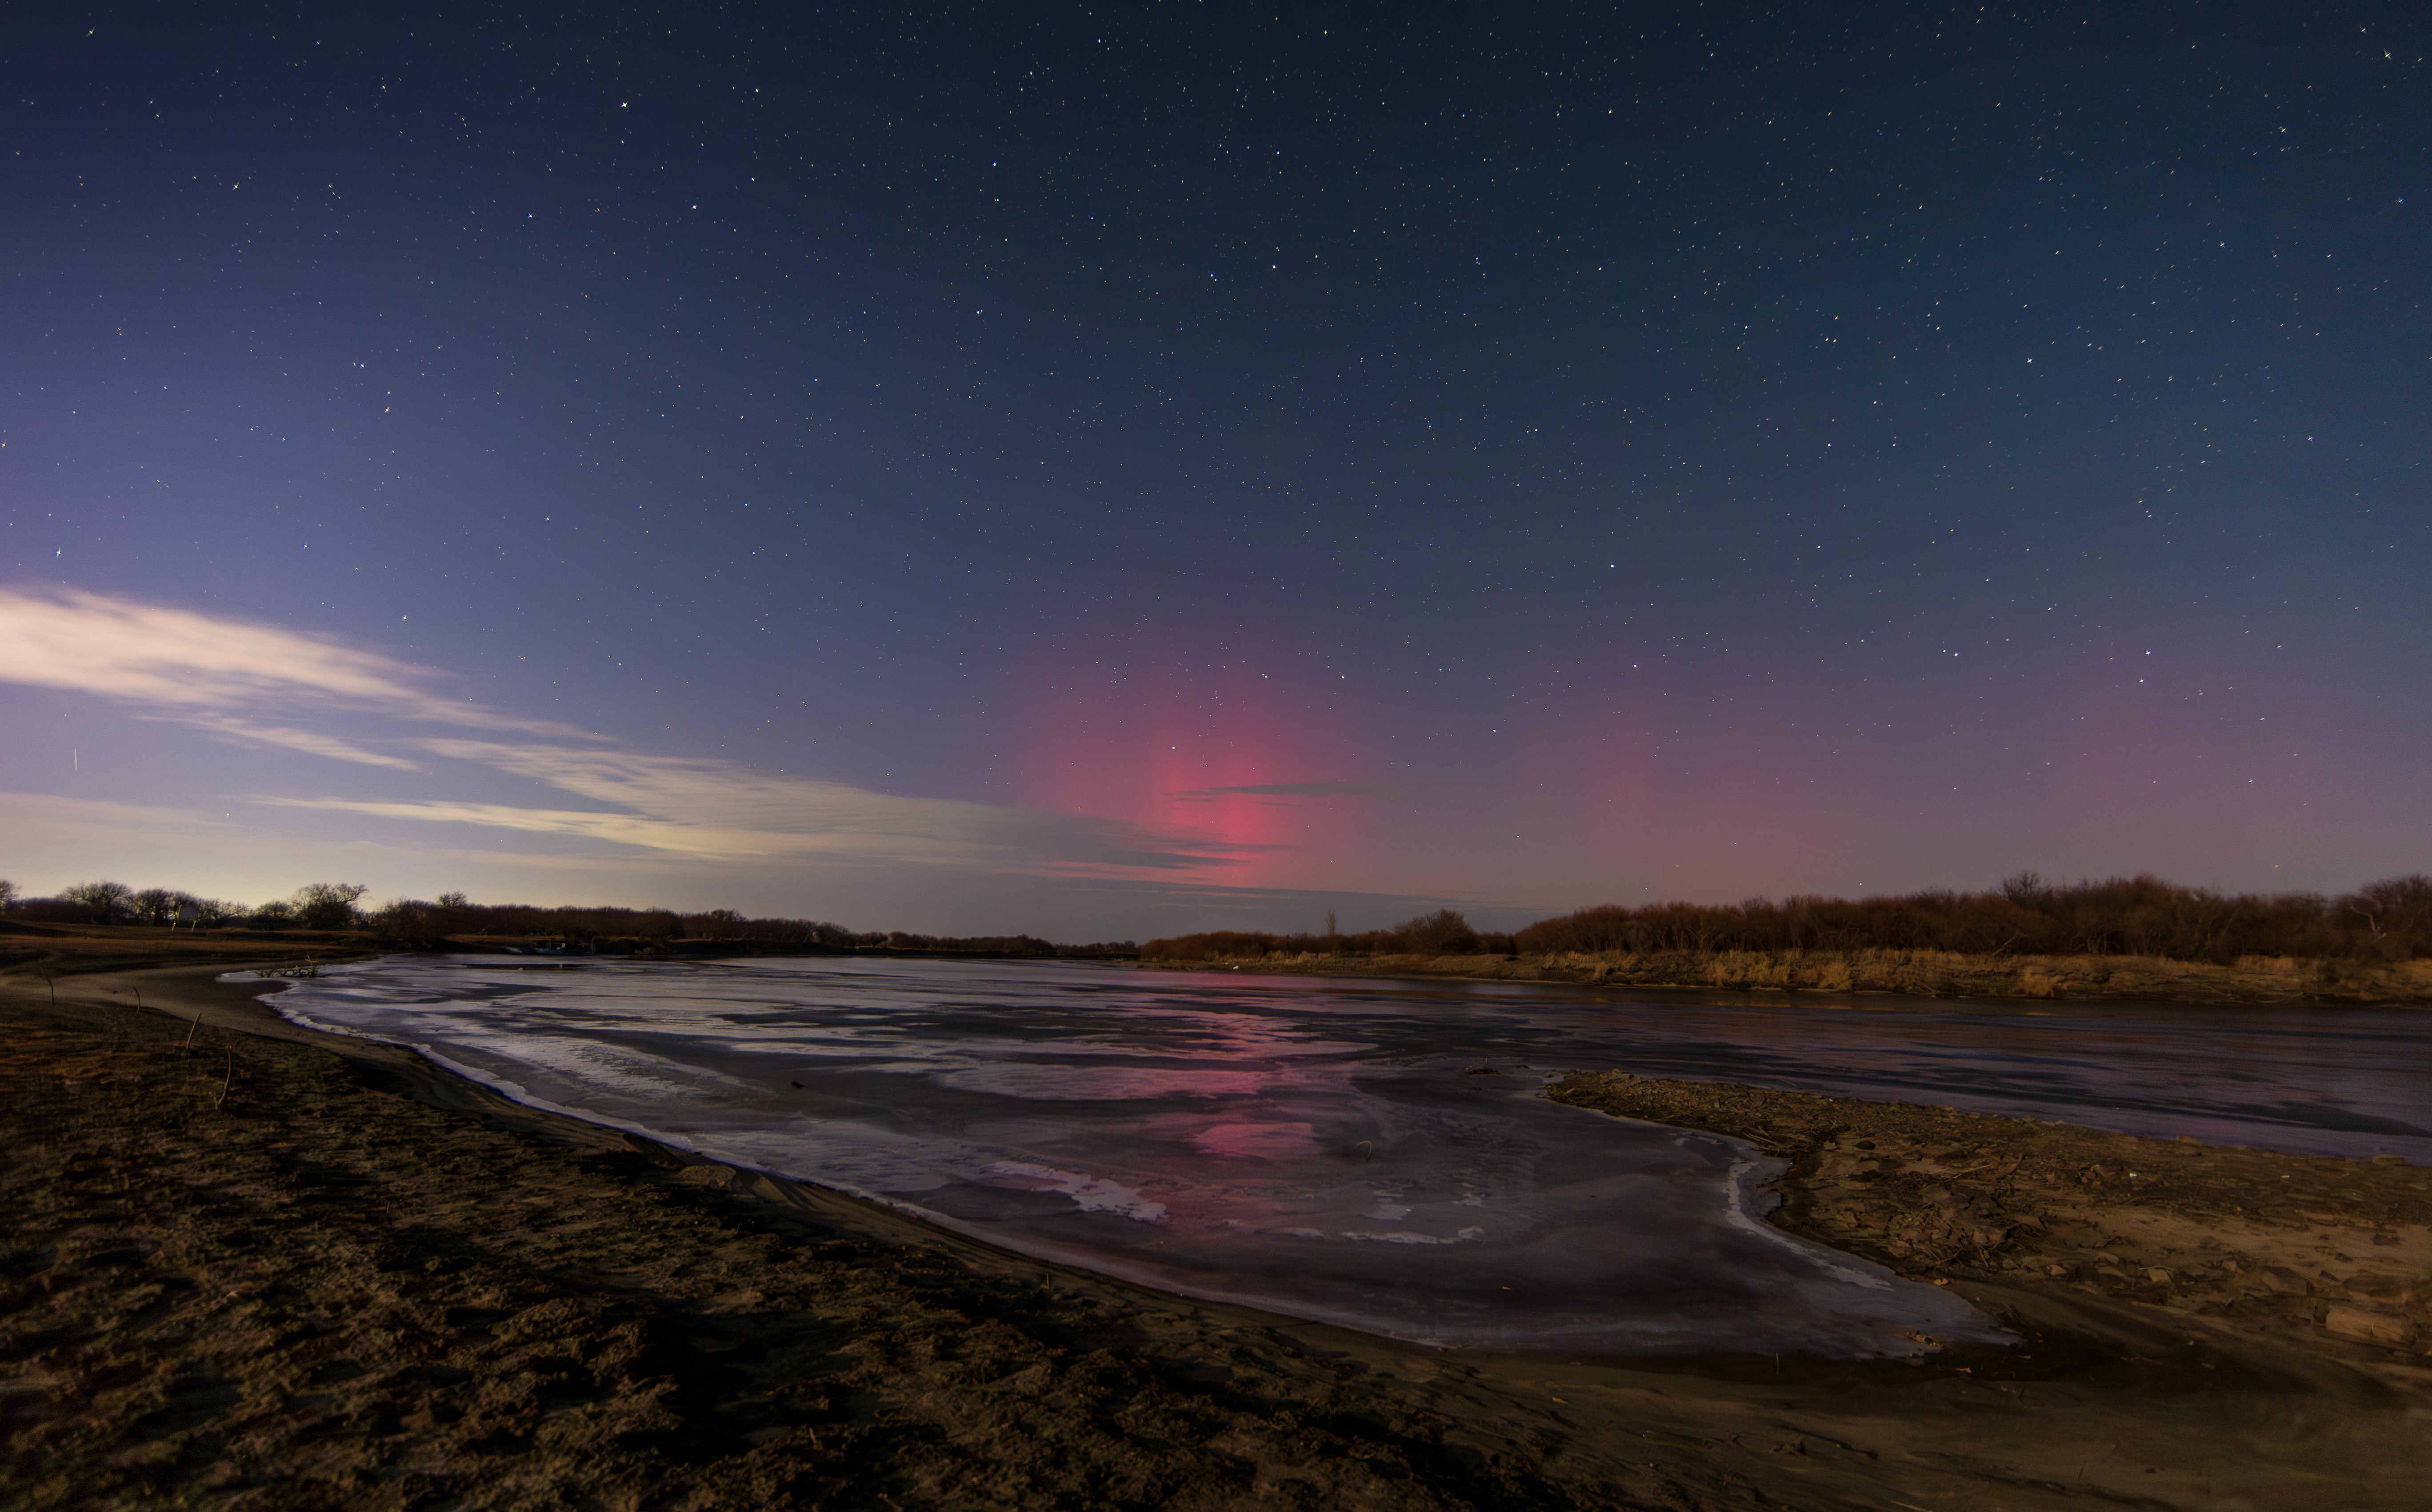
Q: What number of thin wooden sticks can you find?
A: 4